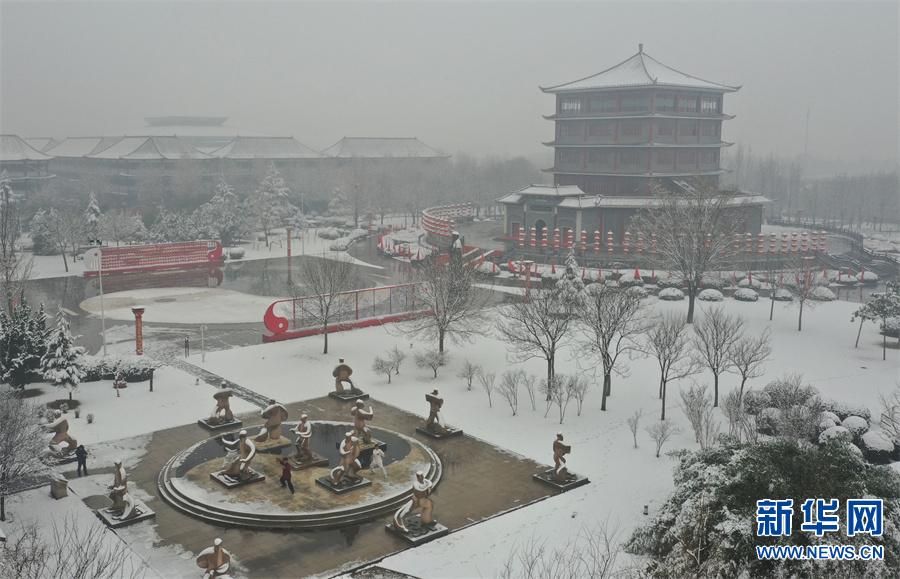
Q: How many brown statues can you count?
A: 13